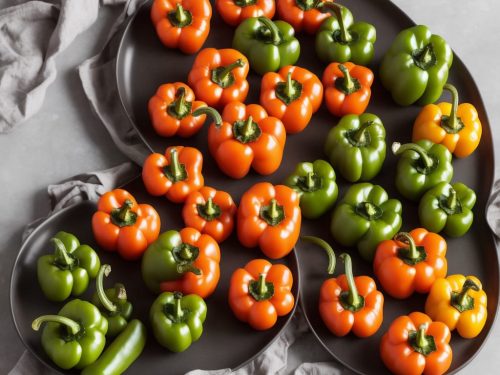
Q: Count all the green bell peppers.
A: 12